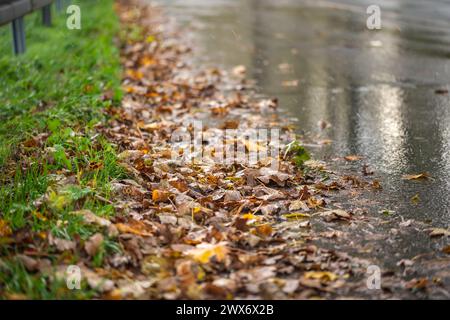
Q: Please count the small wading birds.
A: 0